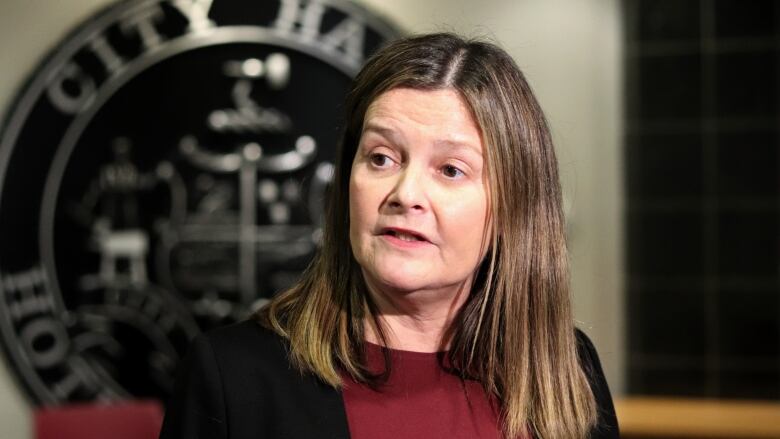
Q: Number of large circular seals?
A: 1